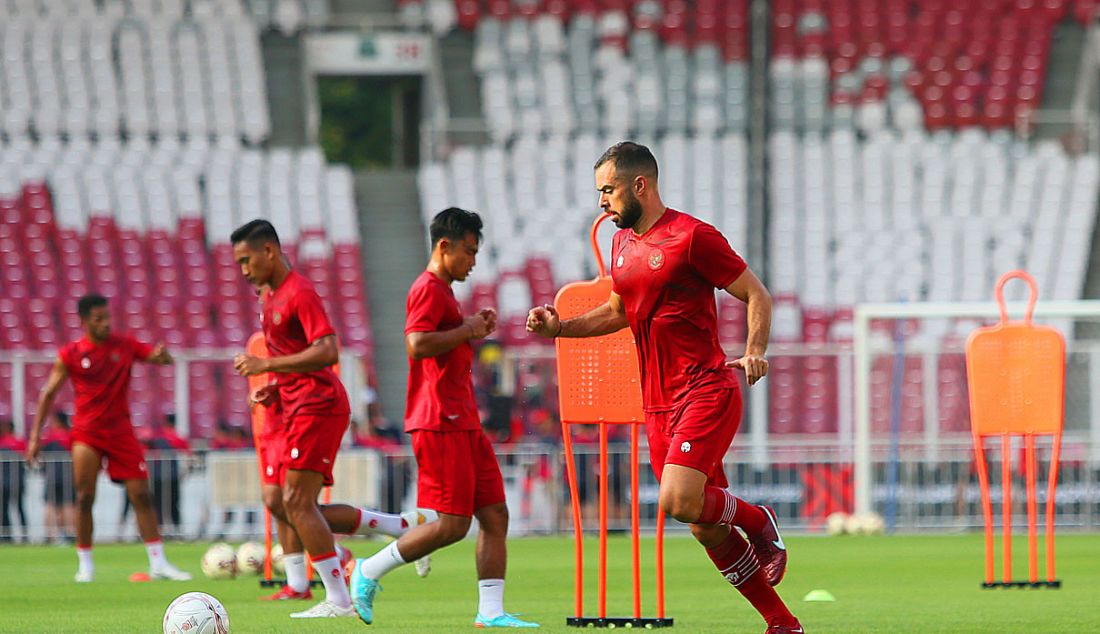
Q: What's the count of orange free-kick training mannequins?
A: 3